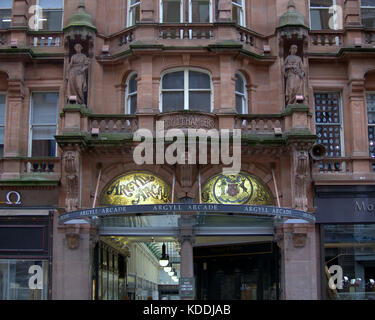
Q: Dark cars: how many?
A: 0